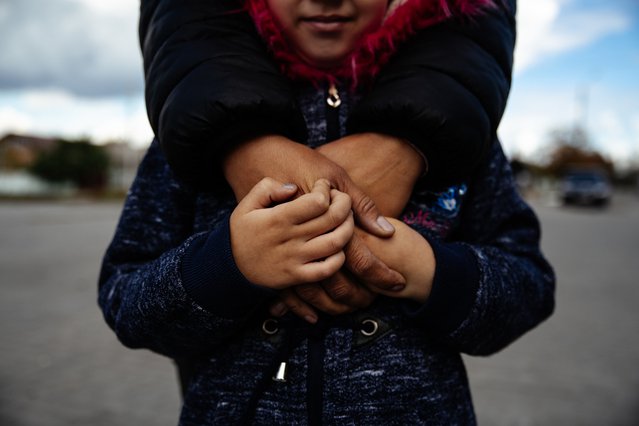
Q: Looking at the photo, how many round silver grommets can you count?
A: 2